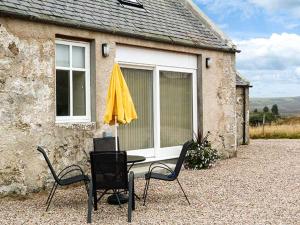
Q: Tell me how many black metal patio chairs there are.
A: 4